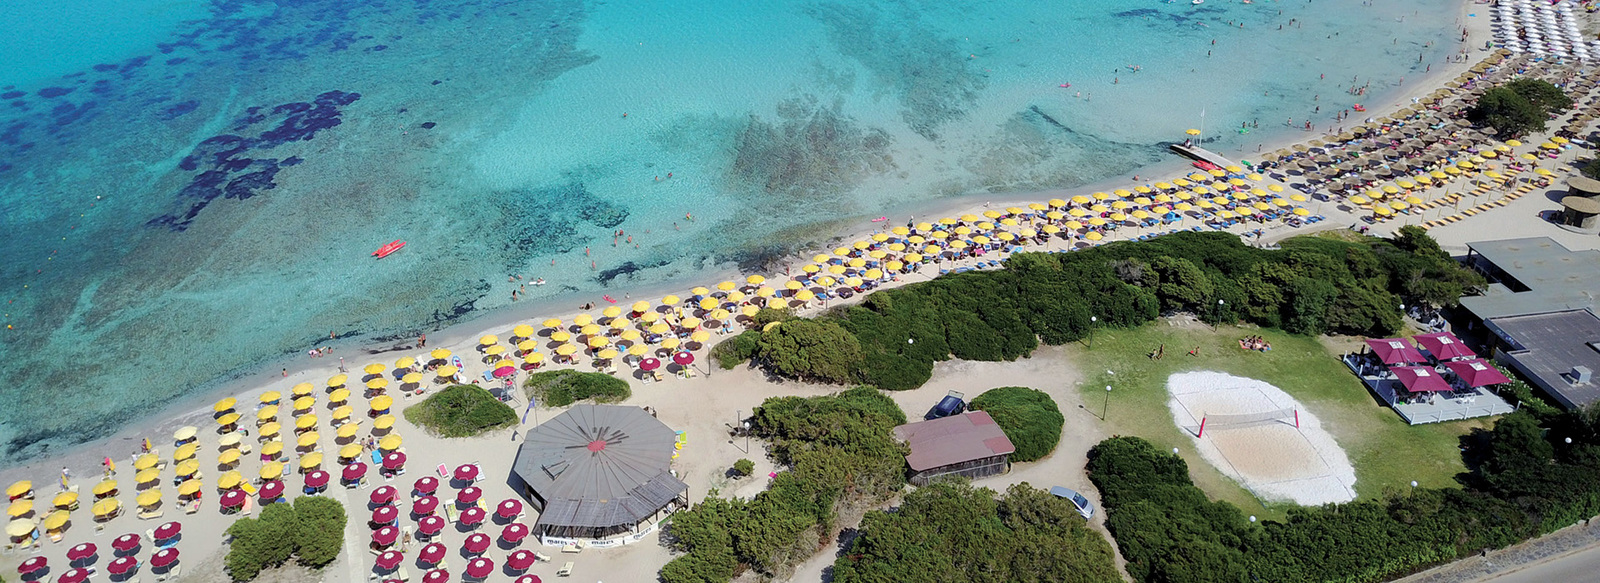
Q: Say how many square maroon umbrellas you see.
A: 4